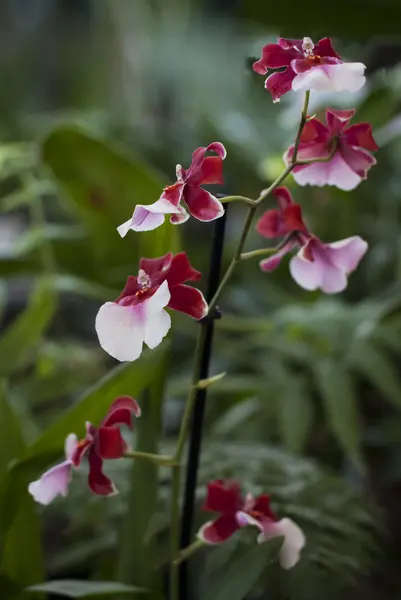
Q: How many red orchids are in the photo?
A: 7